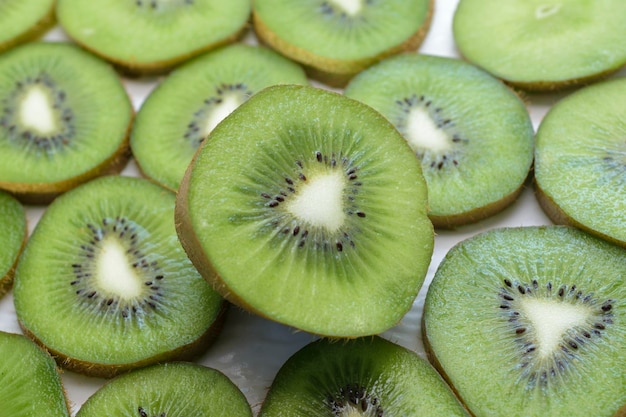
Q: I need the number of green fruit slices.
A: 15